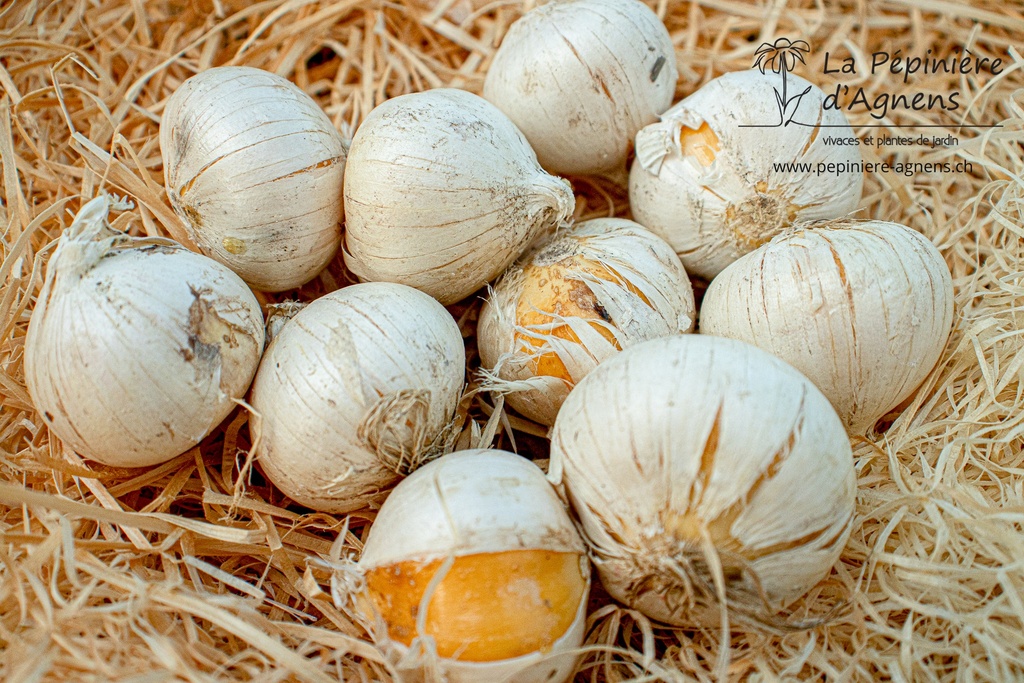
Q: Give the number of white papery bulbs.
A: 10